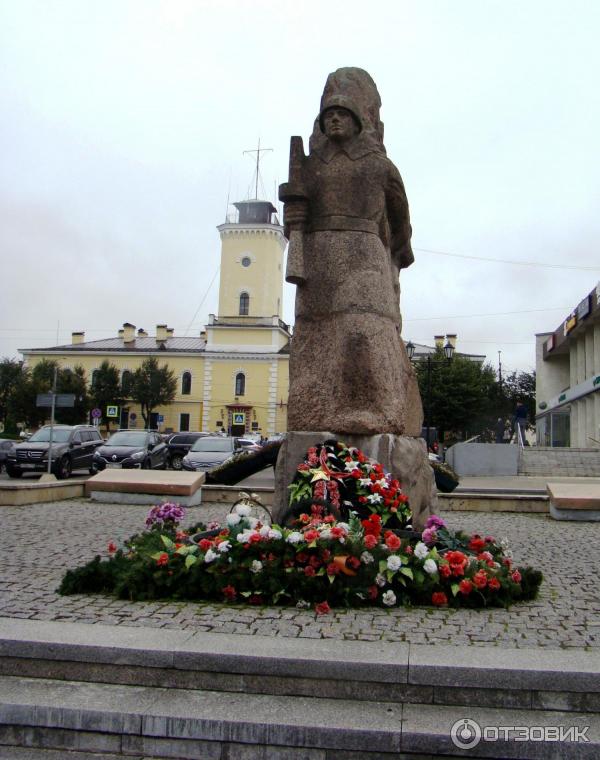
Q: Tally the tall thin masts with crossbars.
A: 1